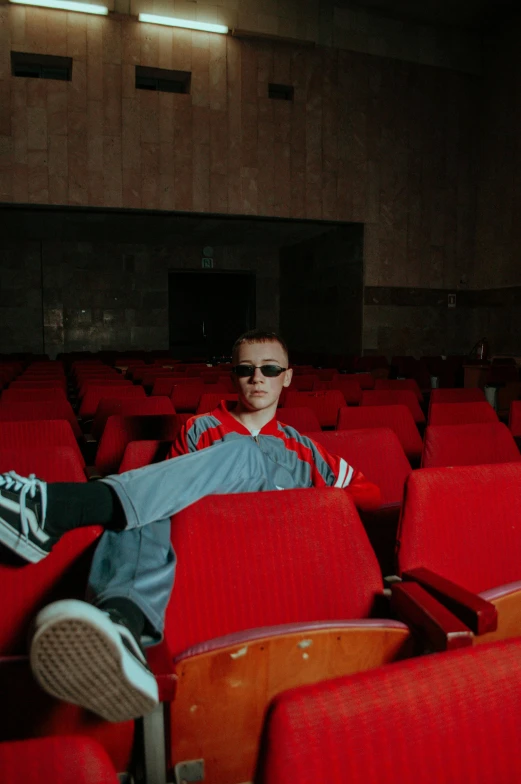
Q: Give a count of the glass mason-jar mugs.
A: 0